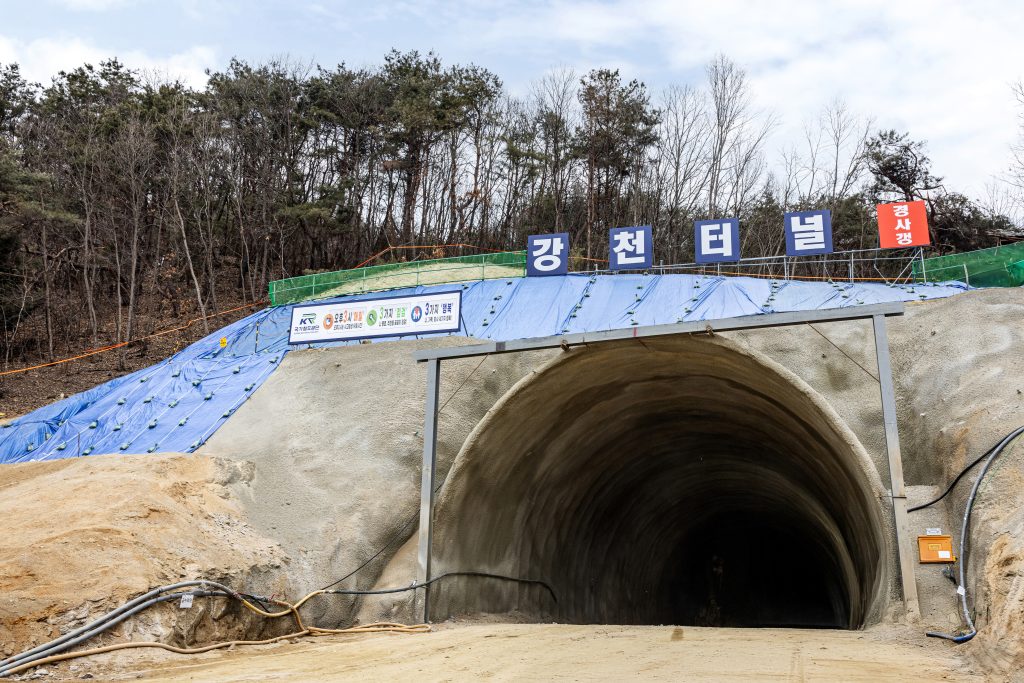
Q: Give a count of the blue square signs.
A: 4